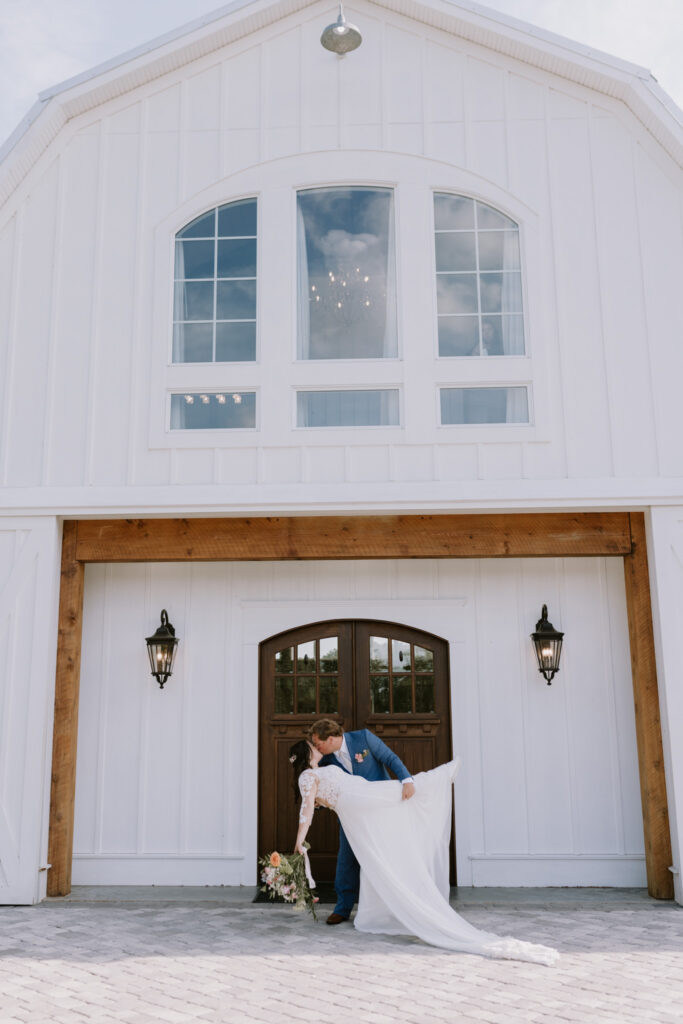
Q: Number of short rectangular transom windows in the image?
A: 3